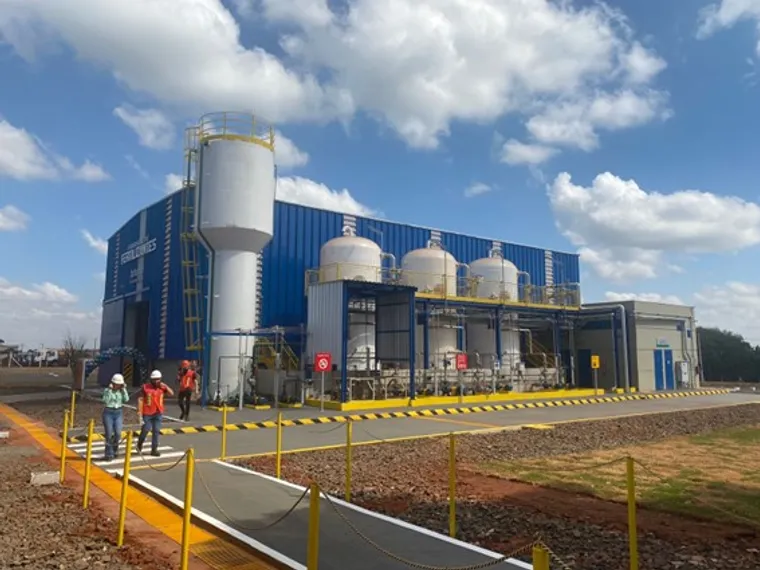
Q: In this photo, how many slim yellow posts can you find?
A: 12